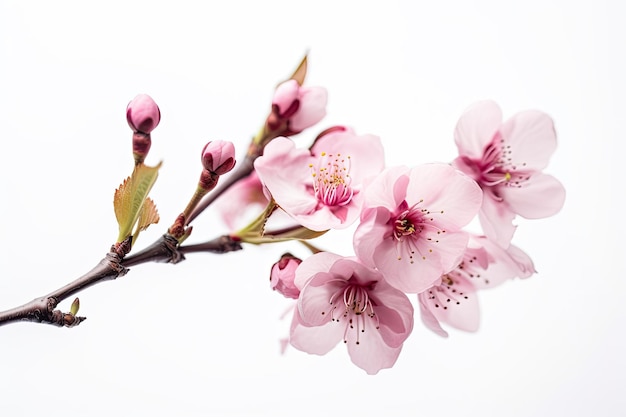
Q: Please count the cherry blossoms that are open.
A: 5